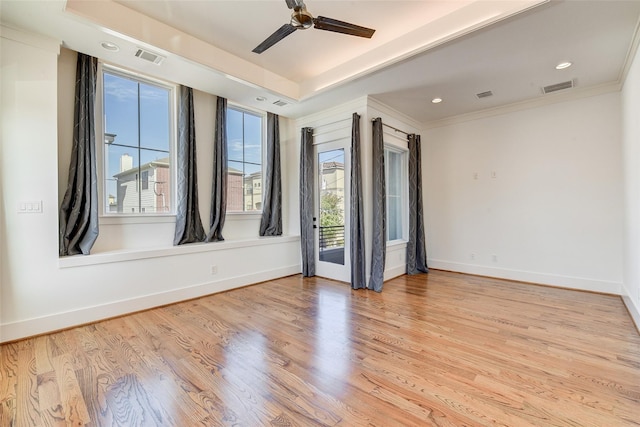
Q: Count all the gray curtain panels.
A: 8